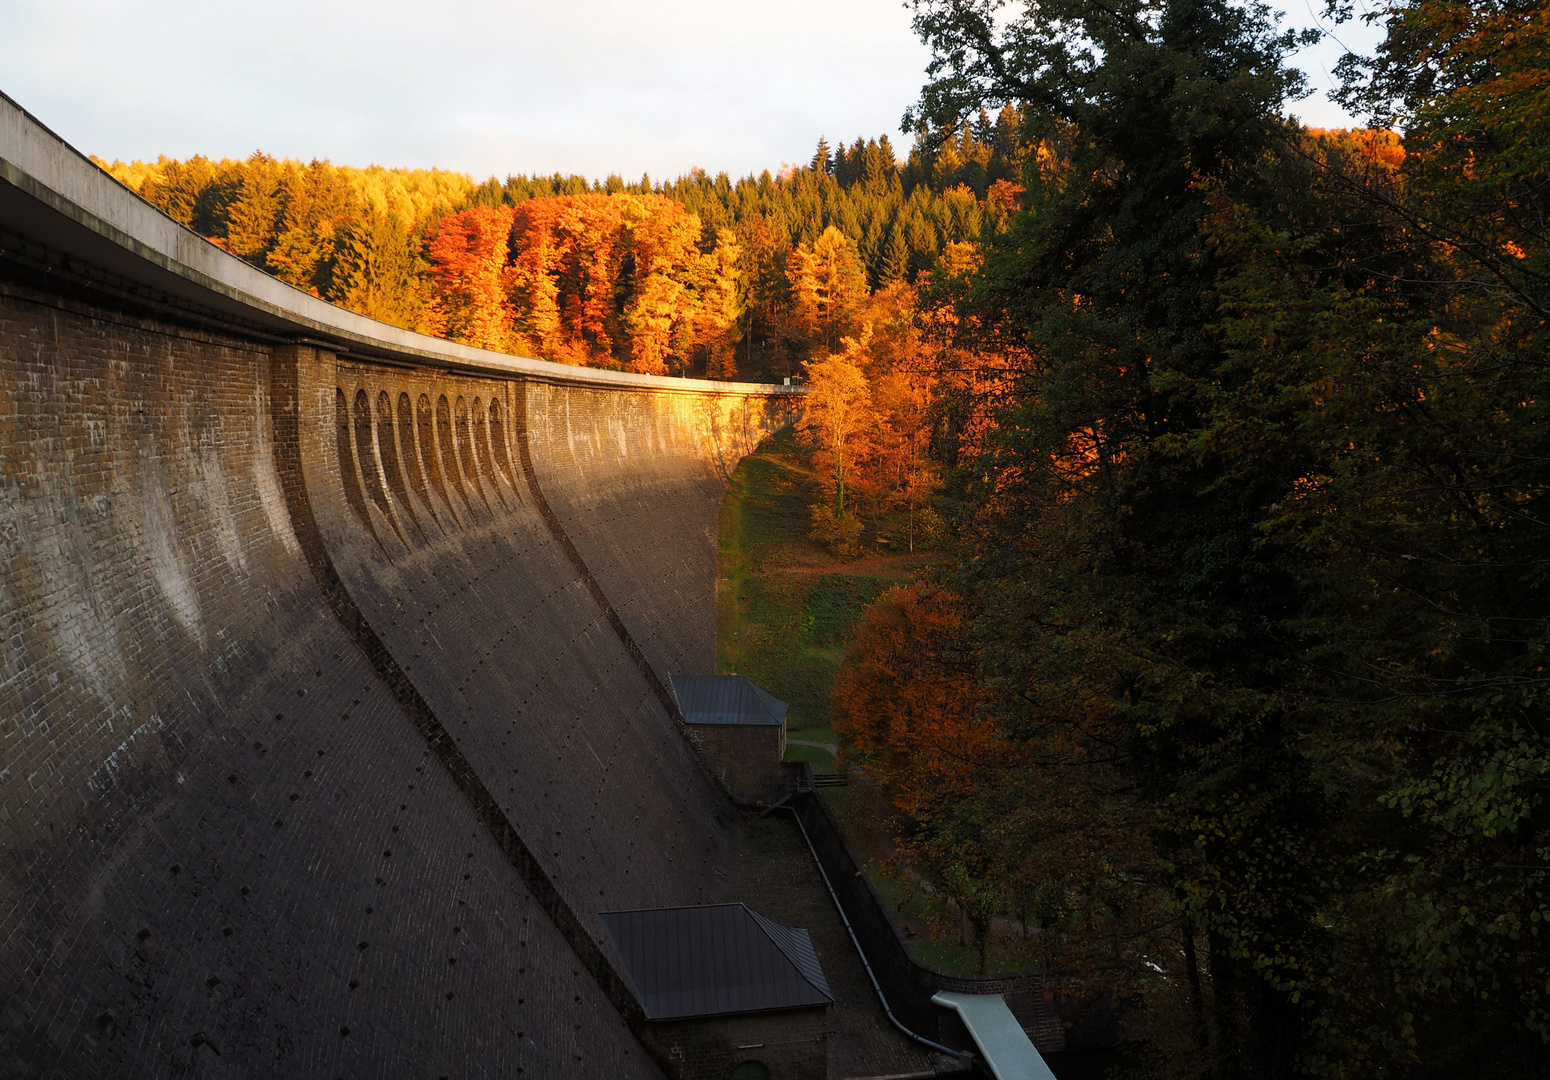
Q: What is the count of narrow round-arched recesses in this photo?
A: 9